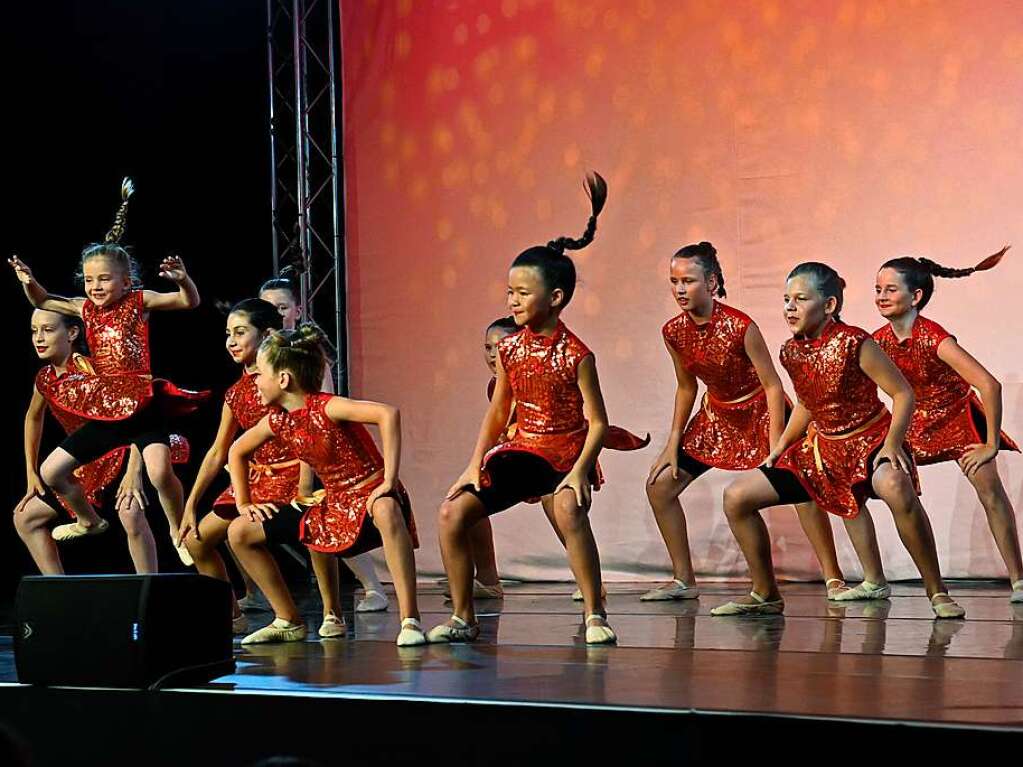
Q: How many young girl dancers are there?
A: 10